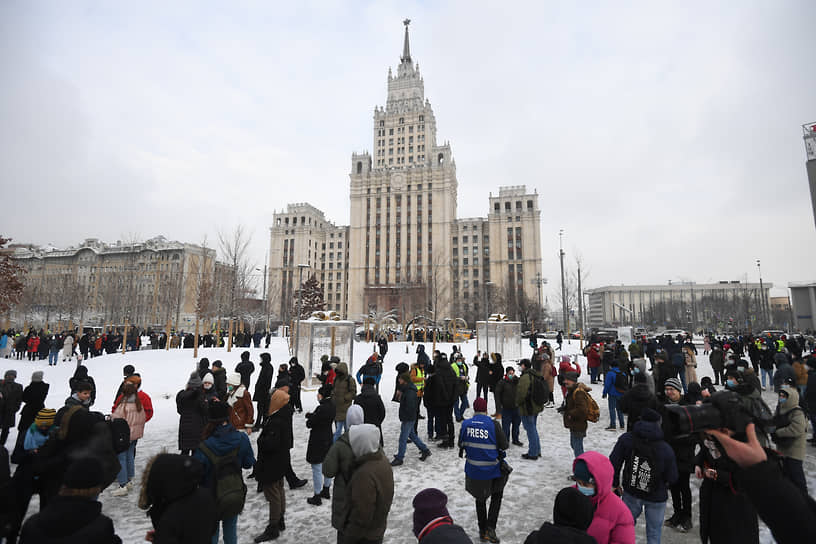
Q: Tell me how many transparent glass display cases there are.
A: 2